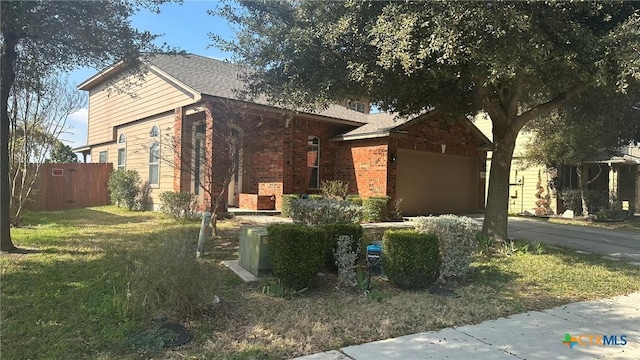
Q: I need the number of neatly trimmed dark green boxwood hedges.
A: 3